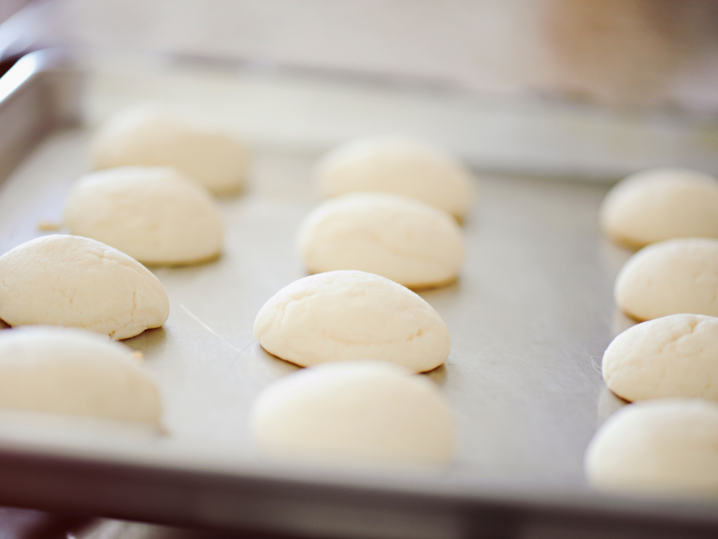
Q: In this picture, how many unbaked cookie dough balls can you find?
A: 12